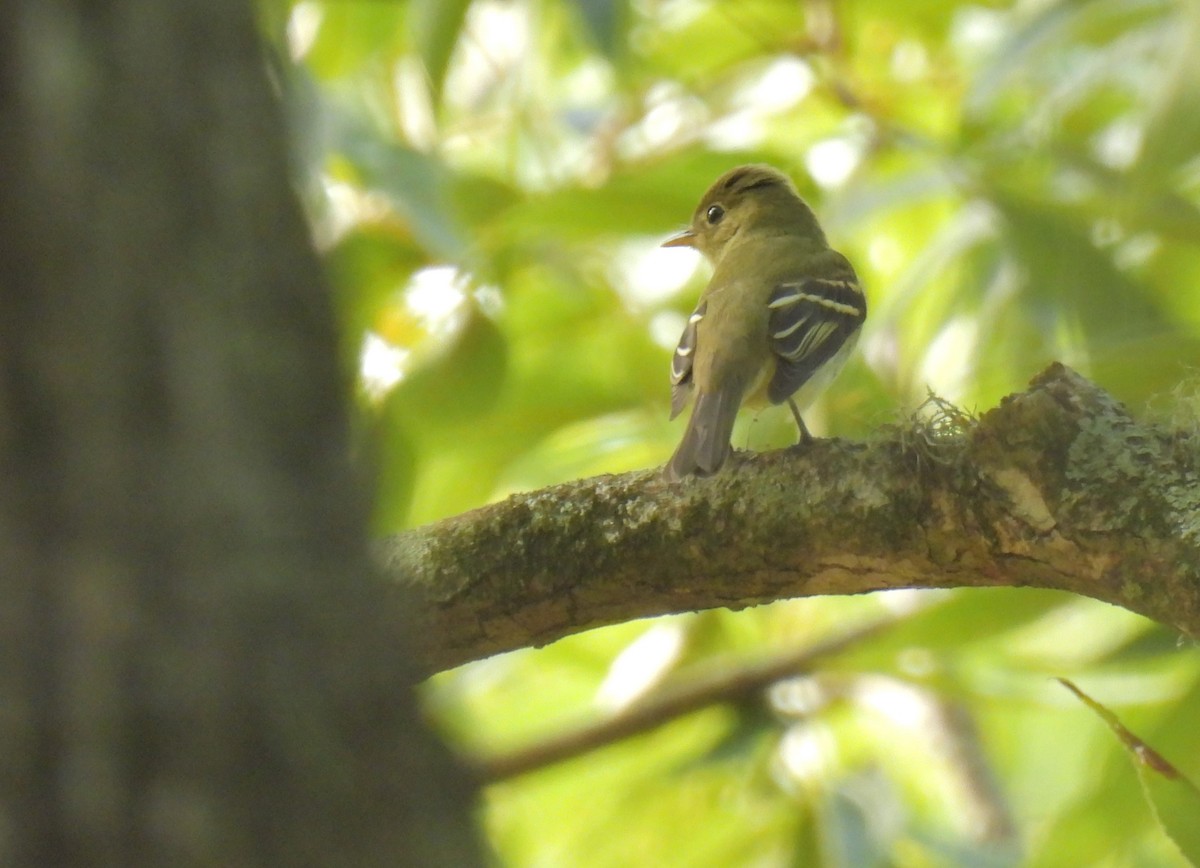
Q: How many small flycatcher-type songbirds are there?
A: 1